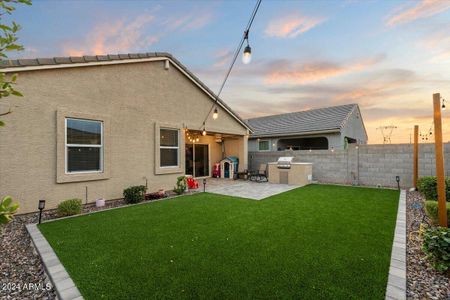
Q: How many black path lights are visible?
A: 3